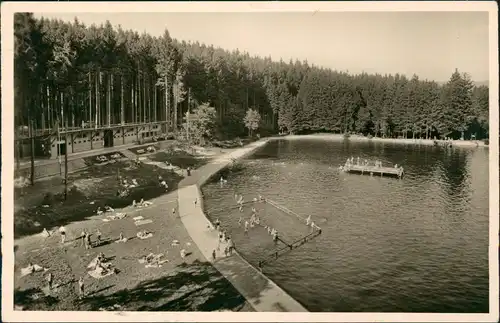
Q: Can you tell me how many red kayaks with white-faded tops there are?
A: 0